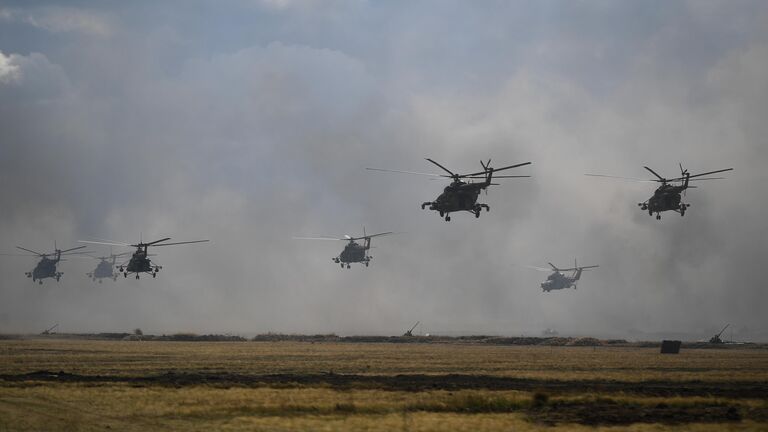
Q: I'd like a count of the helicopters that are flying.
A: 7